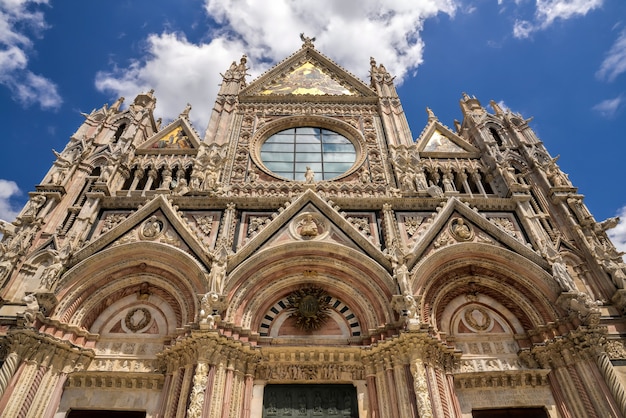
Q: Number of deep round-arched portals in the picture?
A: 3